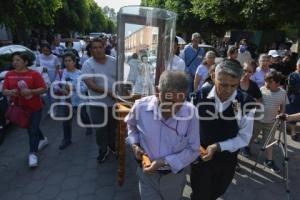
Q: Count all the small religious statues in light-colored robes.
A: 1